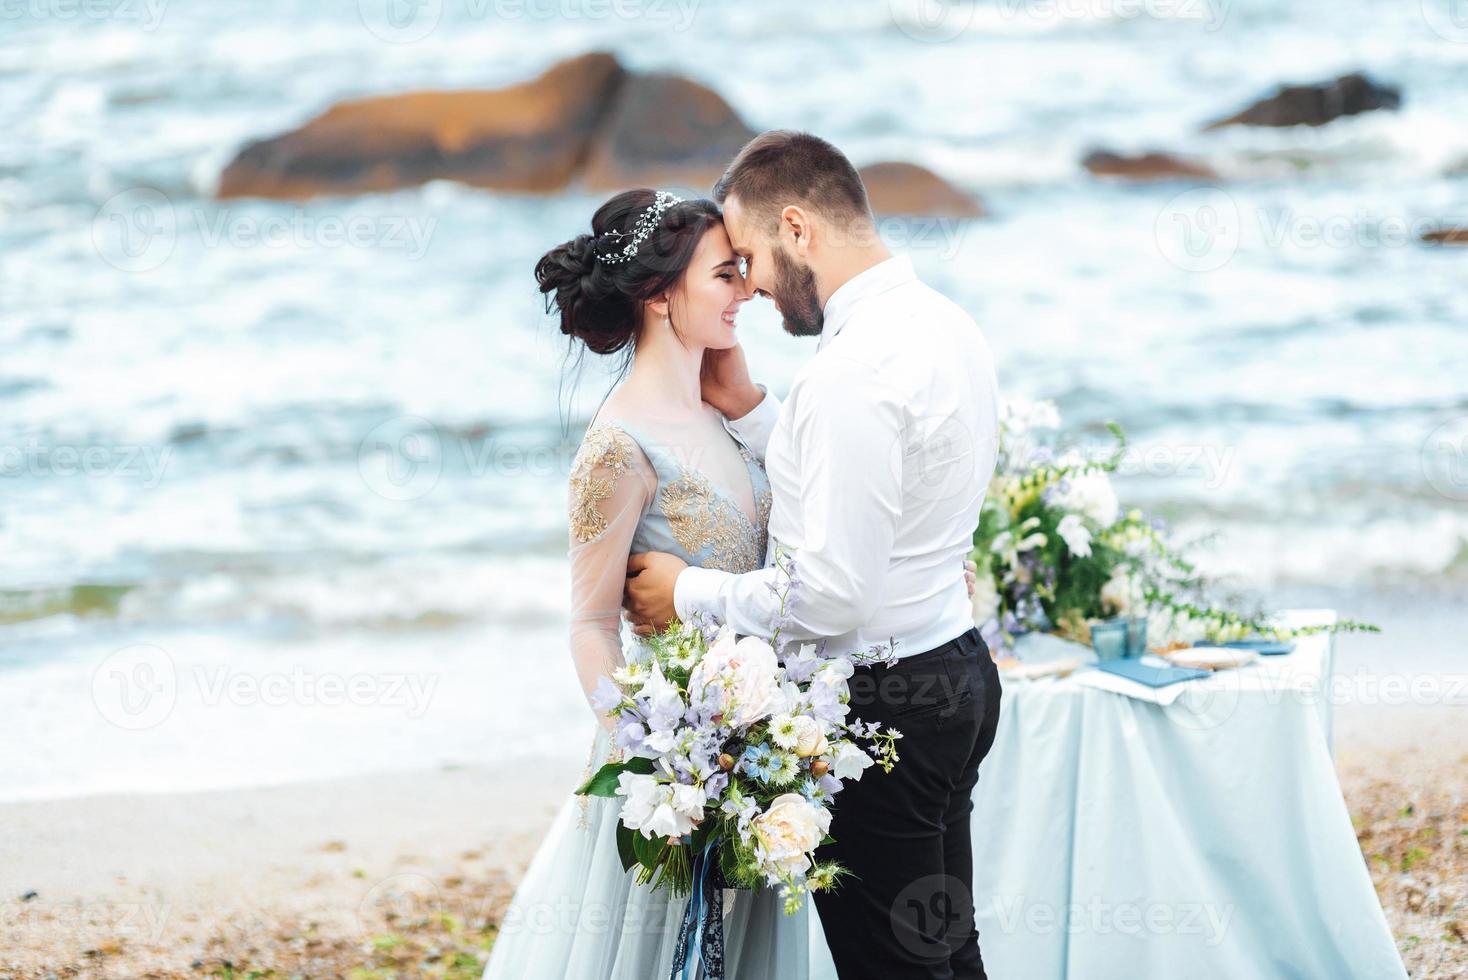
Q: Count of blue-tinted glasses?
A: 2